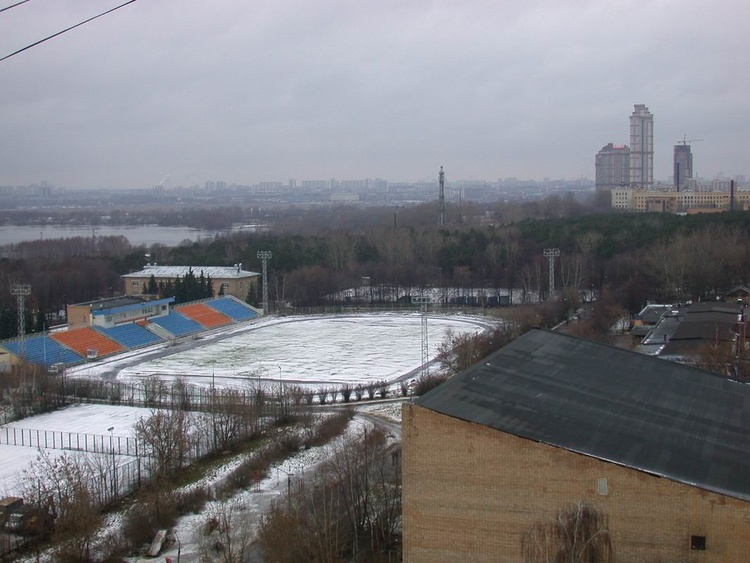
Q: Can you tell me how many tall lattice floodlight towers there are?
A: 4